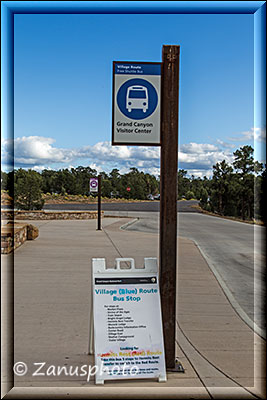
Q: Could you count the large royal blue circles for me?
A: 1